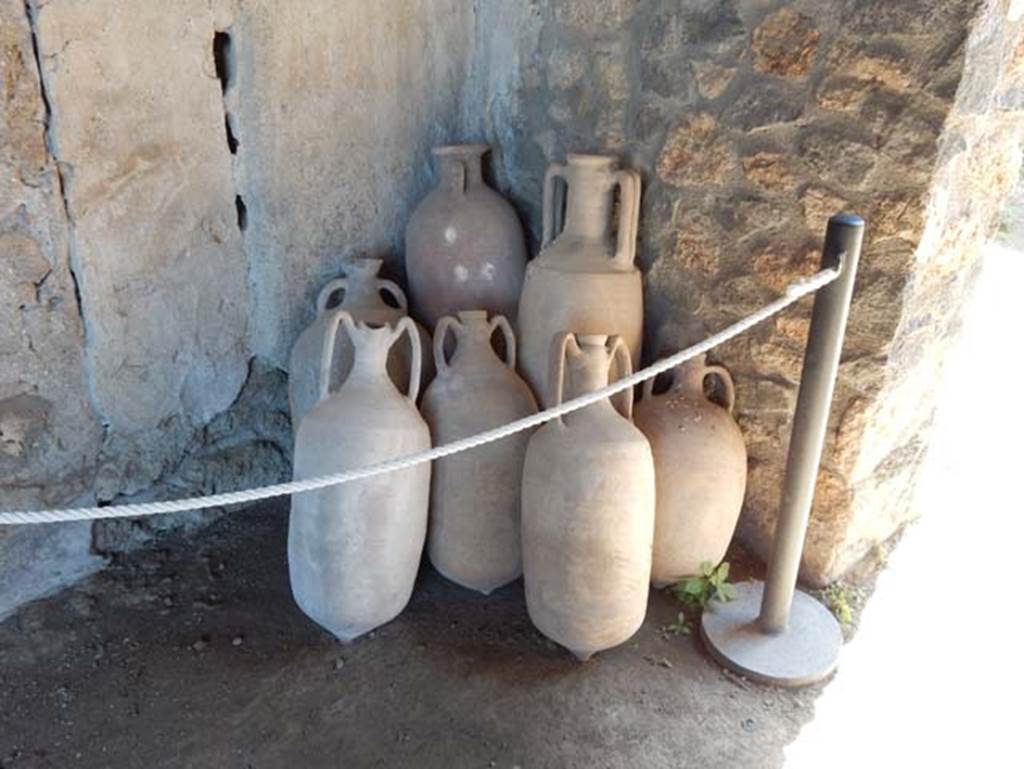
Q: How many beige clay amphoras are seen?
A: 7